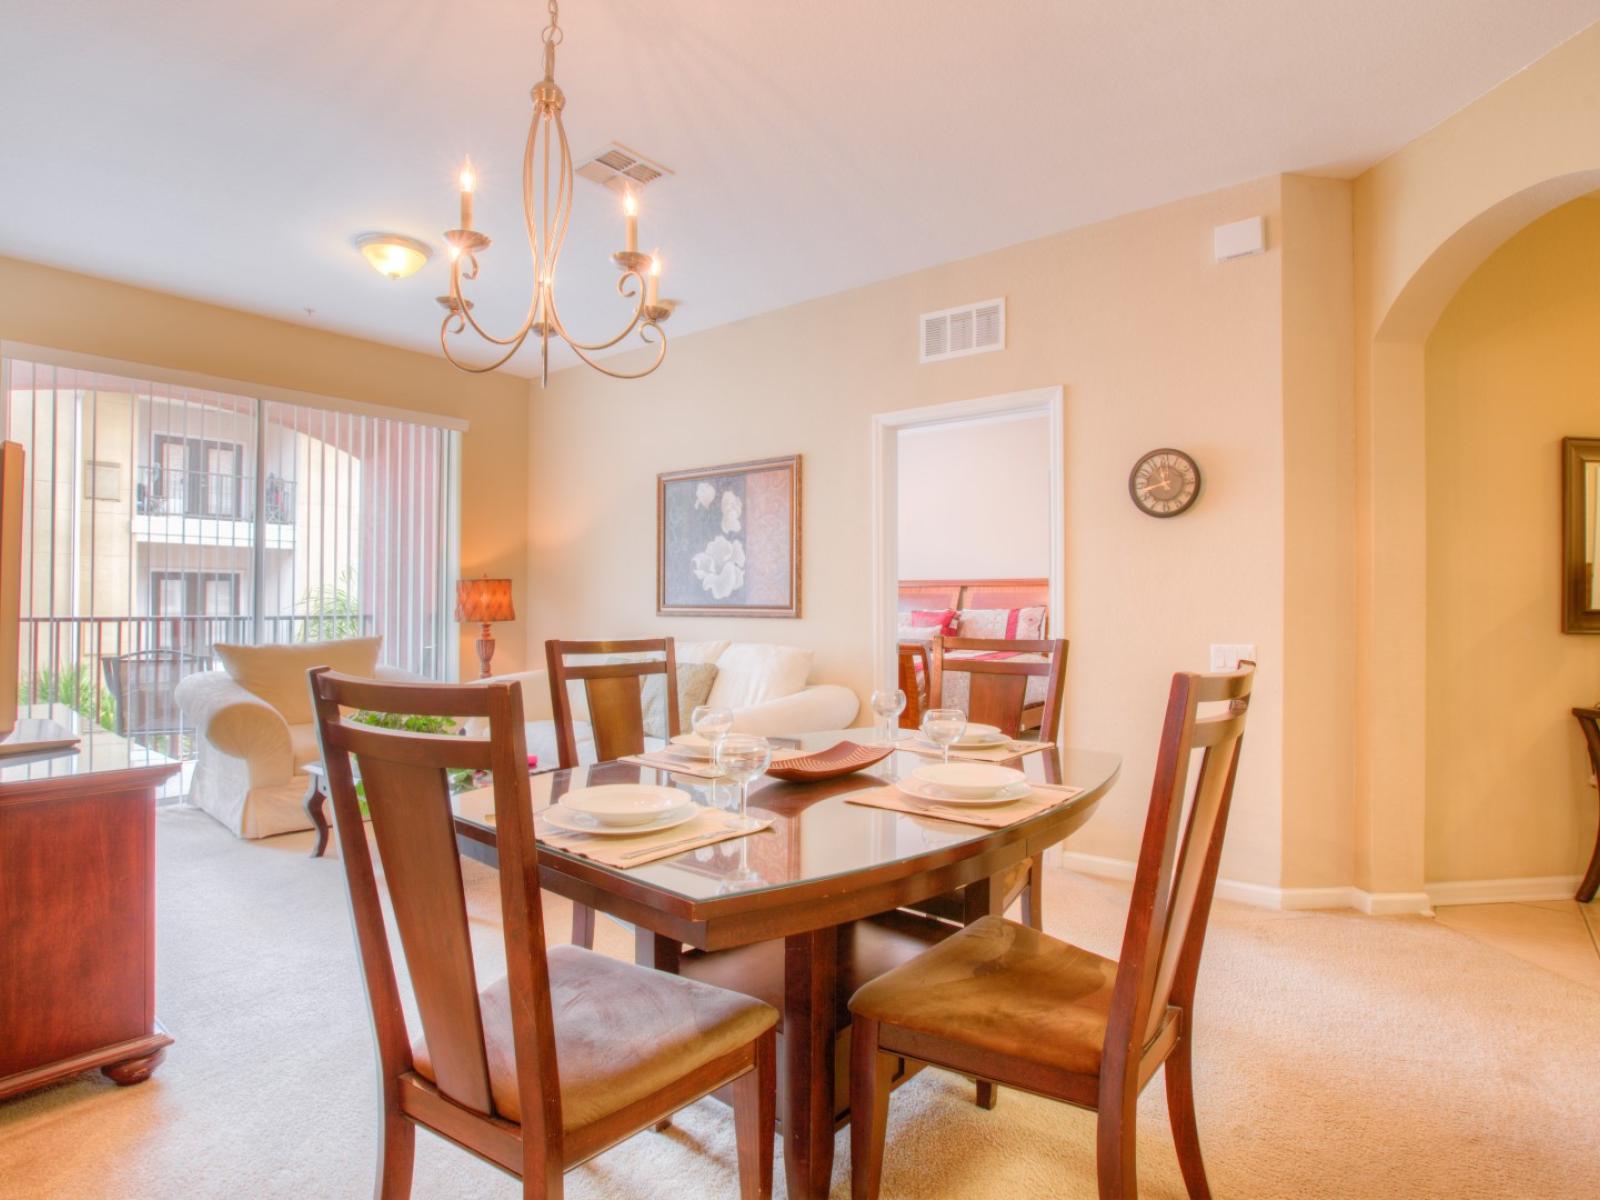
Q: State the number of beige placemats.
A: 4